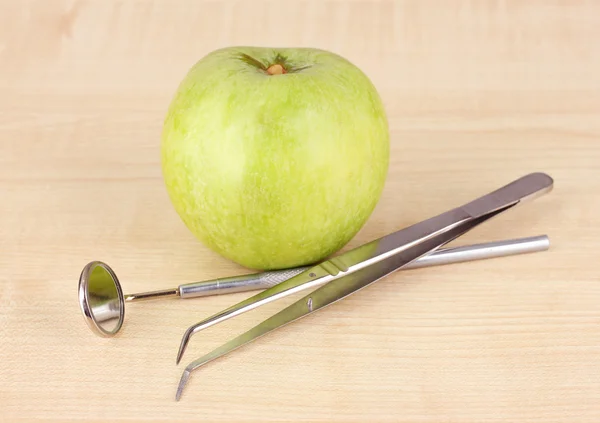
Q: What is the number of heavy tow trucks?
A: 0